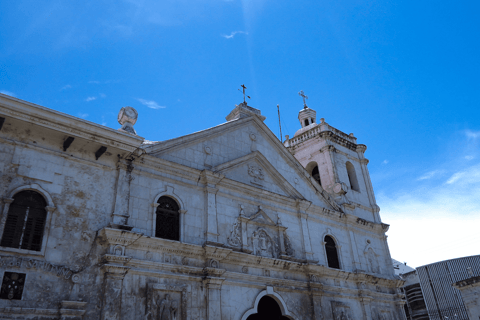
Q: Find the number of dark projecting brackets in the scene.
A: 3